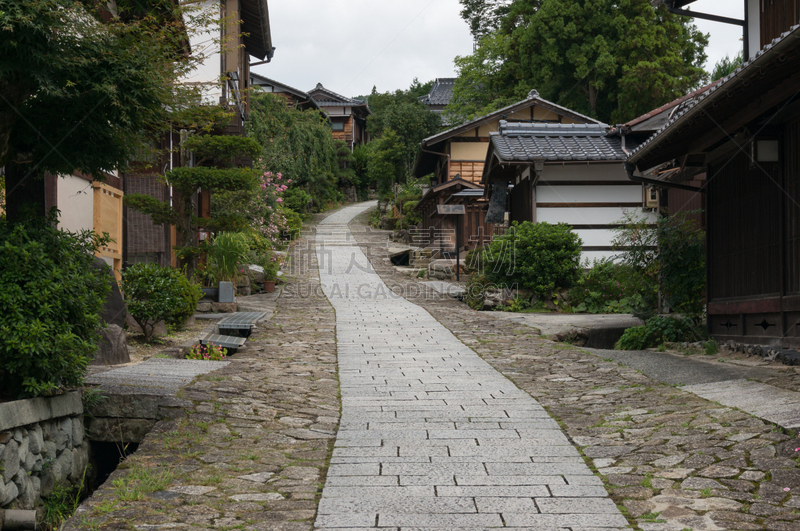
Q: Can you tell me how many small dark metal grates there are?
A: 2